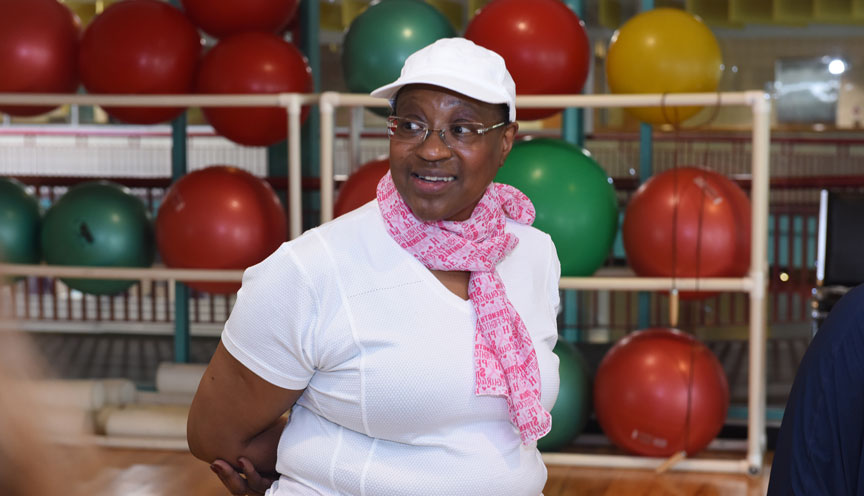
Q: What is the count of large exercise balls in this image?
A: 15